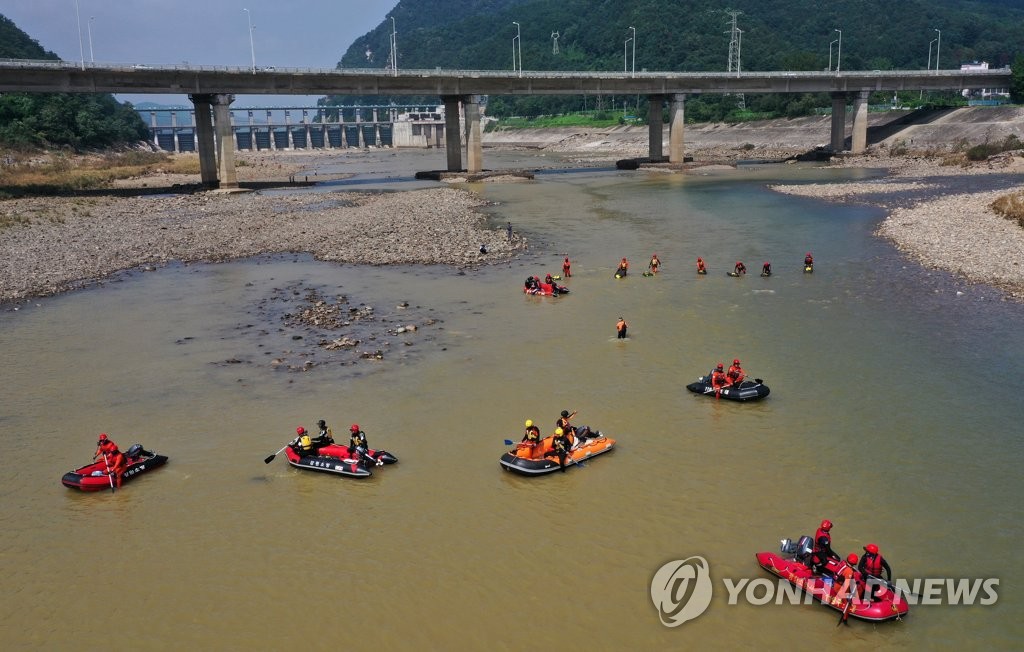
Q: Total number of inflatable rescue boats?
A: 6